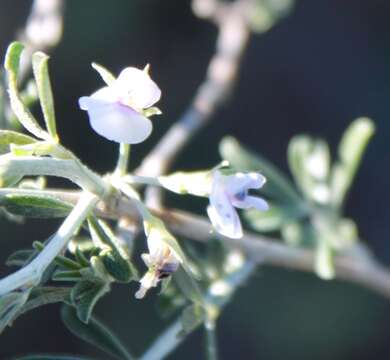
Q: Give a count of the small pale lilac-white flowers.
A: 3